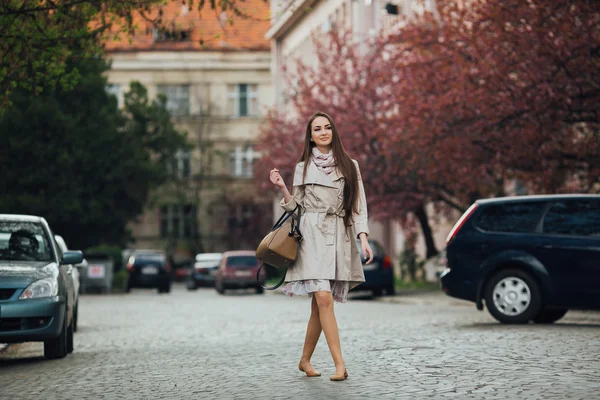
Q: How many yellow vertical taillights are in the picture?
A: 0